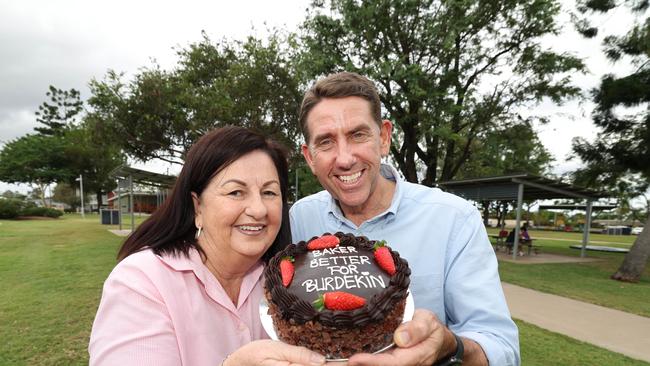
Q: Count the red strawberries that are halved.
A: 4